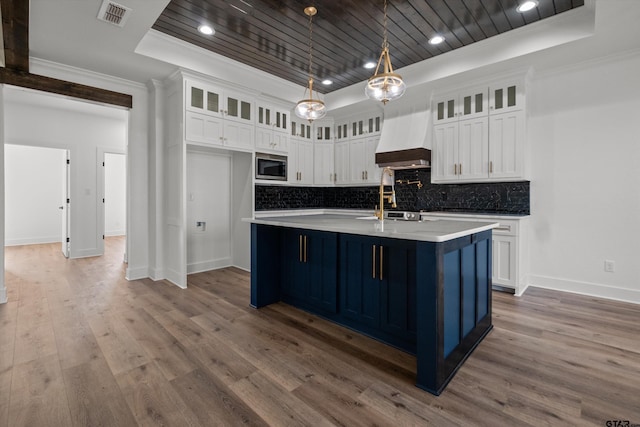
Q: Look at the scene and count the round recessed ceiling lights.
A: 5